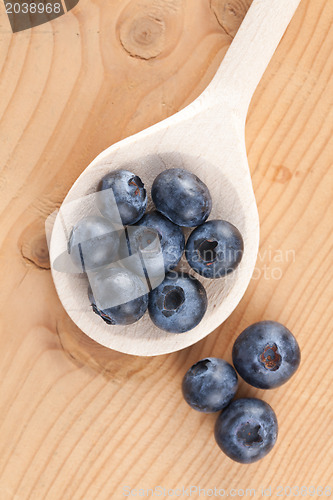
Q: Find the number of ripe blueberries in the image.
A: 10